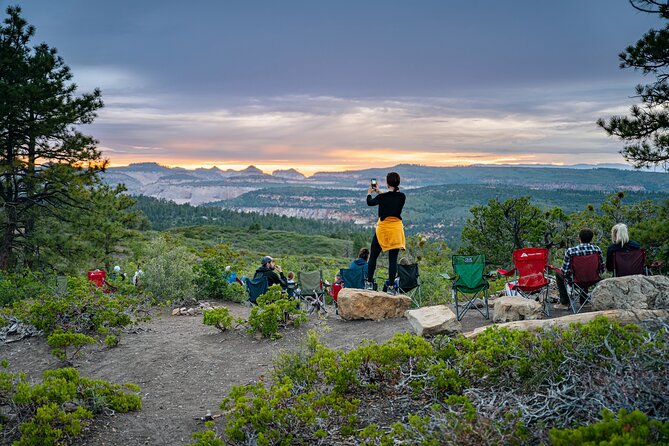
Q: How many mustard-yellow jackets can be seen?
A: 1